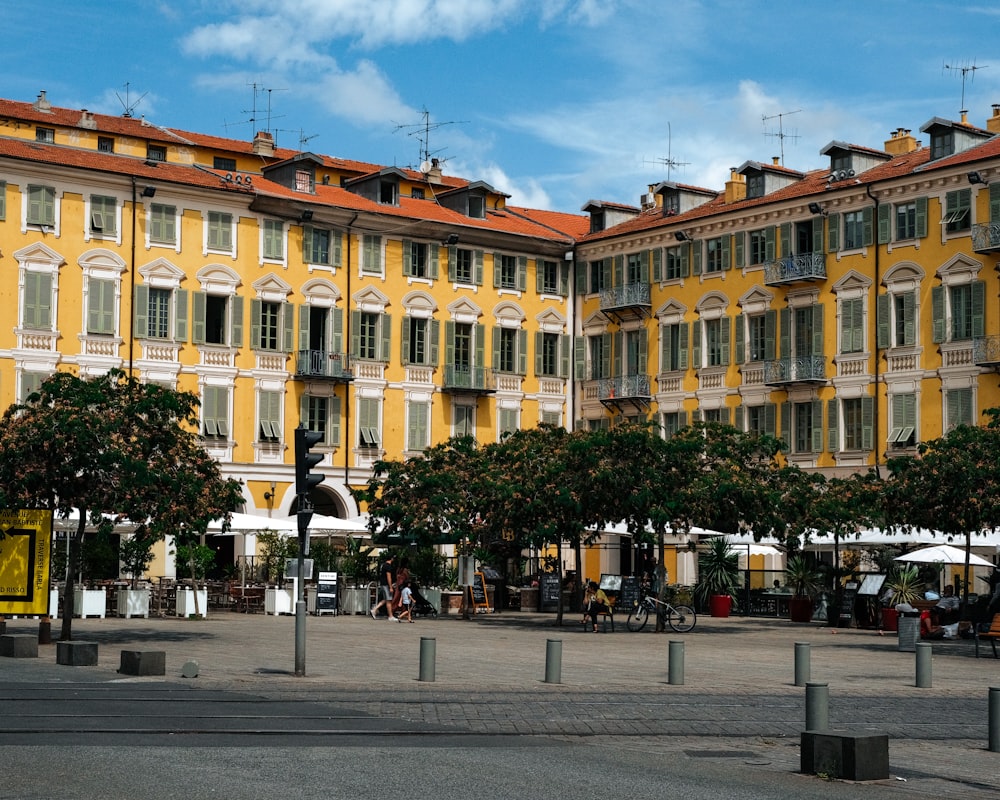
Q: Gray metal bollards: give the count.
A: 7